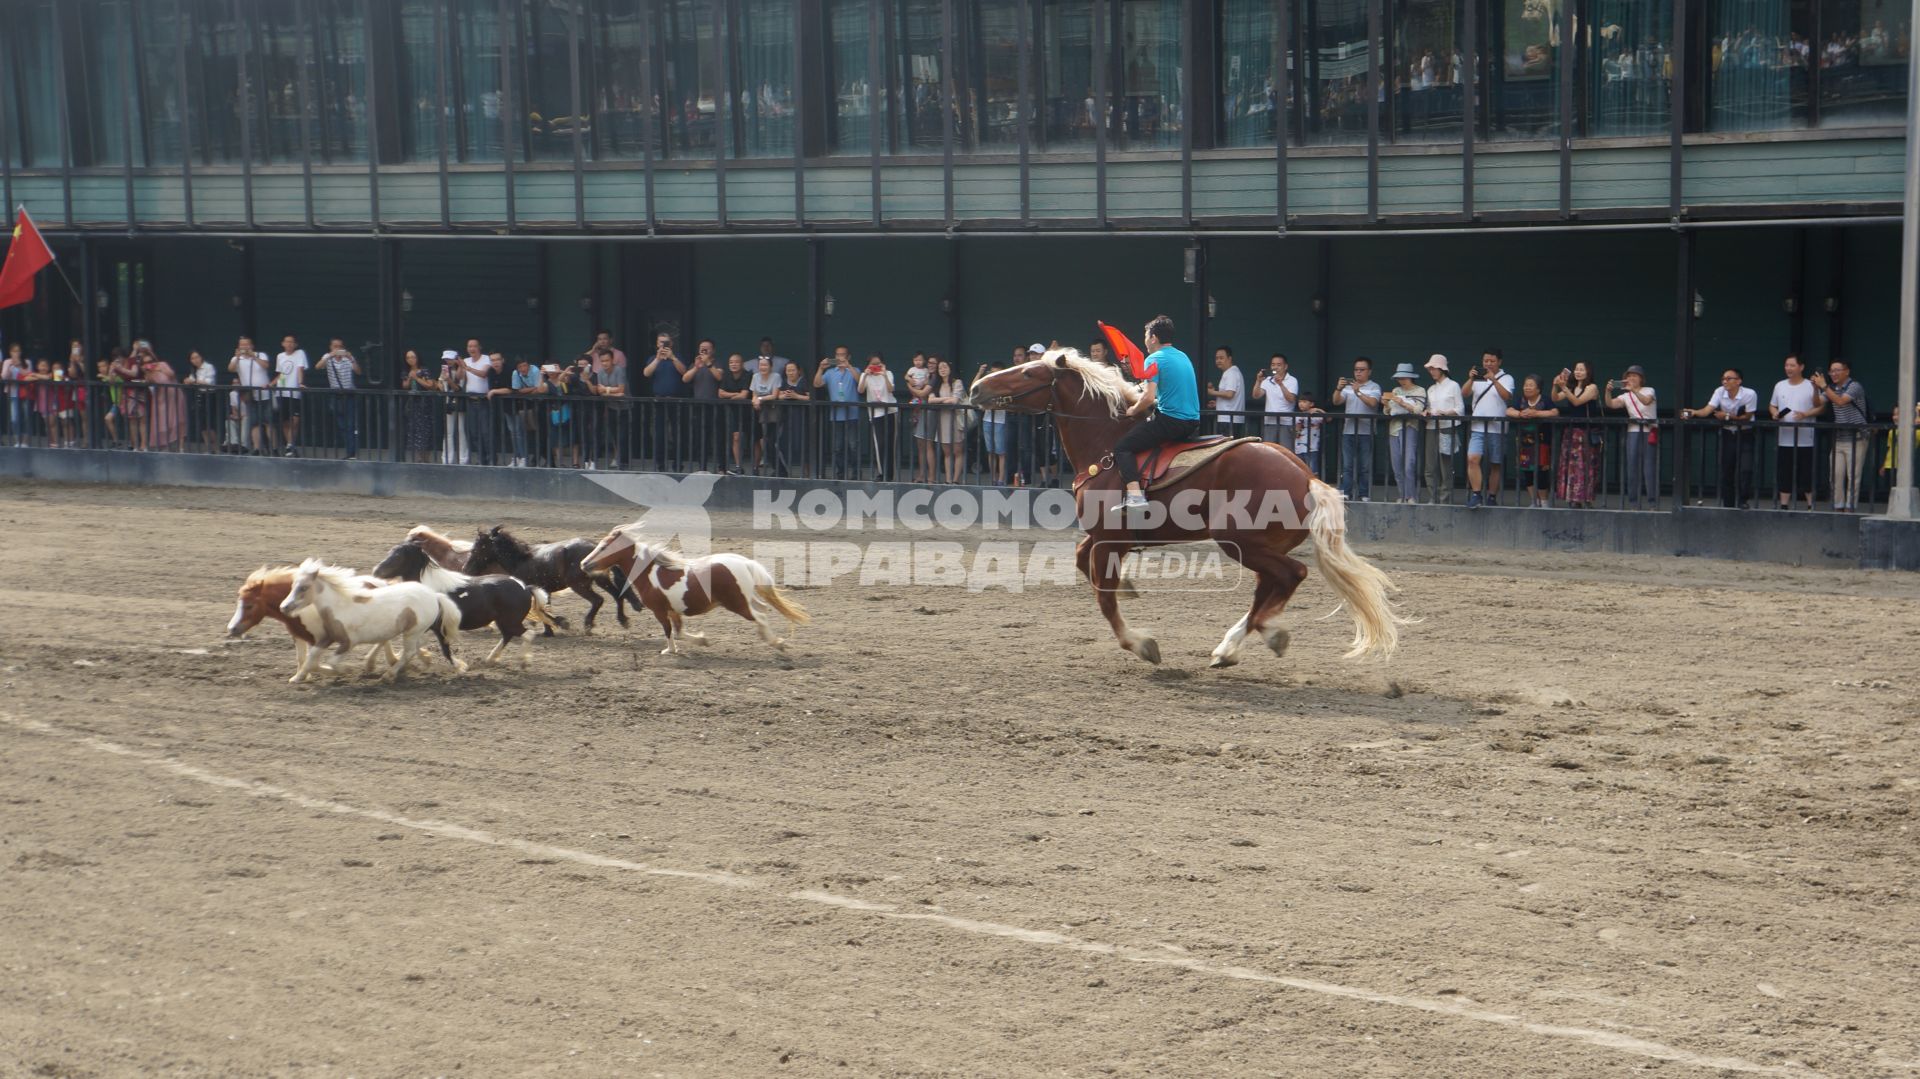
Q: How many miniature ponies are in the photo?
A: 6